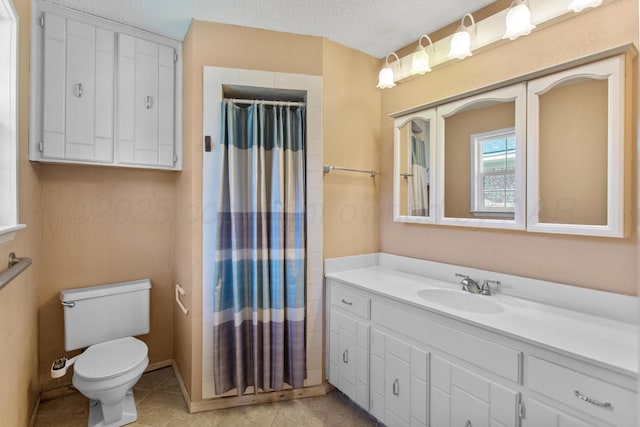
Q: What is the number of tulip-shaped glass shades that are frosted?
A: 5